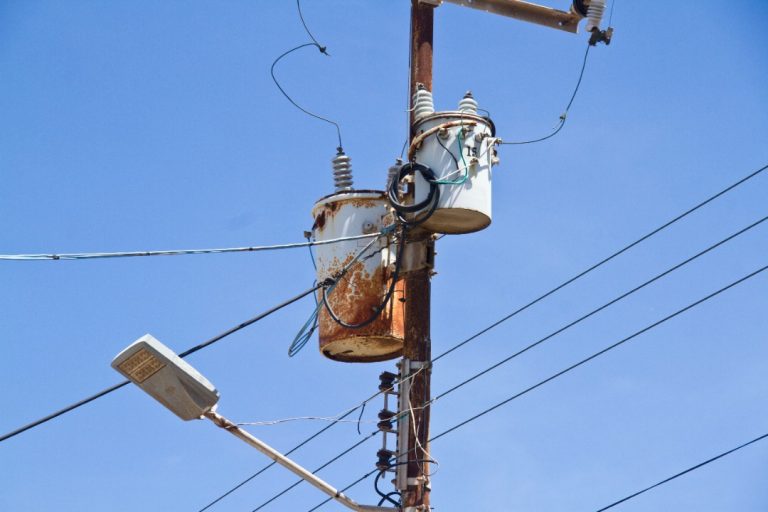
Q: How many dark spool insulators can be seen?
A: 3